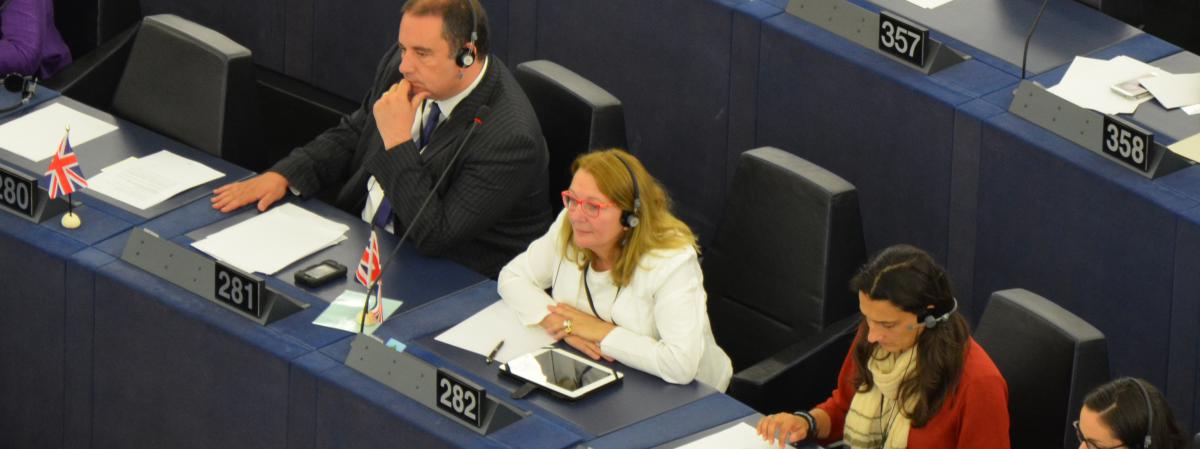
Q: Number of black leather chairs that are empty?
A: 1